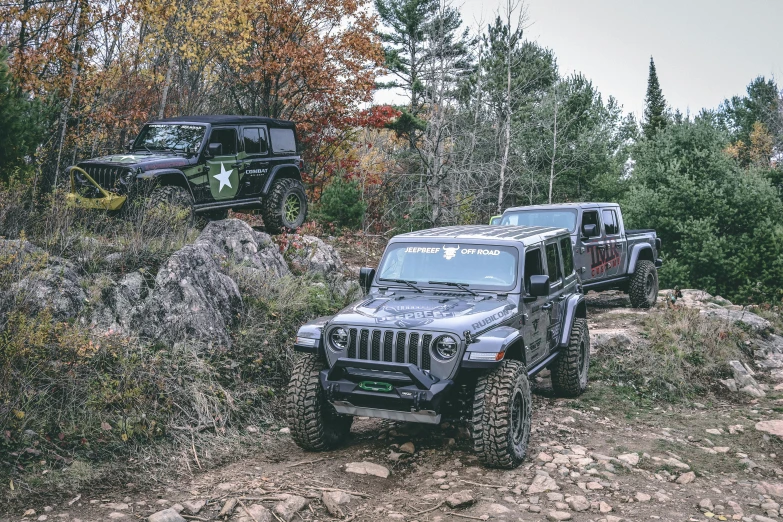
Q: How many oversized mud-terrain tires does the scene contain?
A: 6